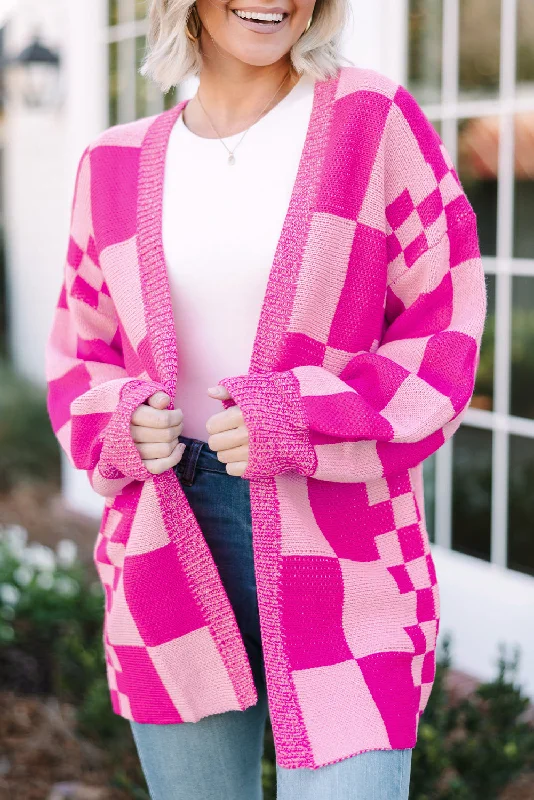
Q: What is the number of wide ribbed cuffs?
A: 2